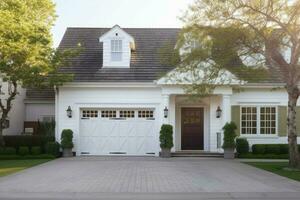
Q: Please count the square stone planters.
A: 3